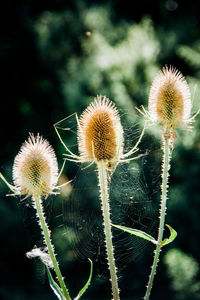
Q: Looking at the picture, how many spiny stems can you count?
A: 3